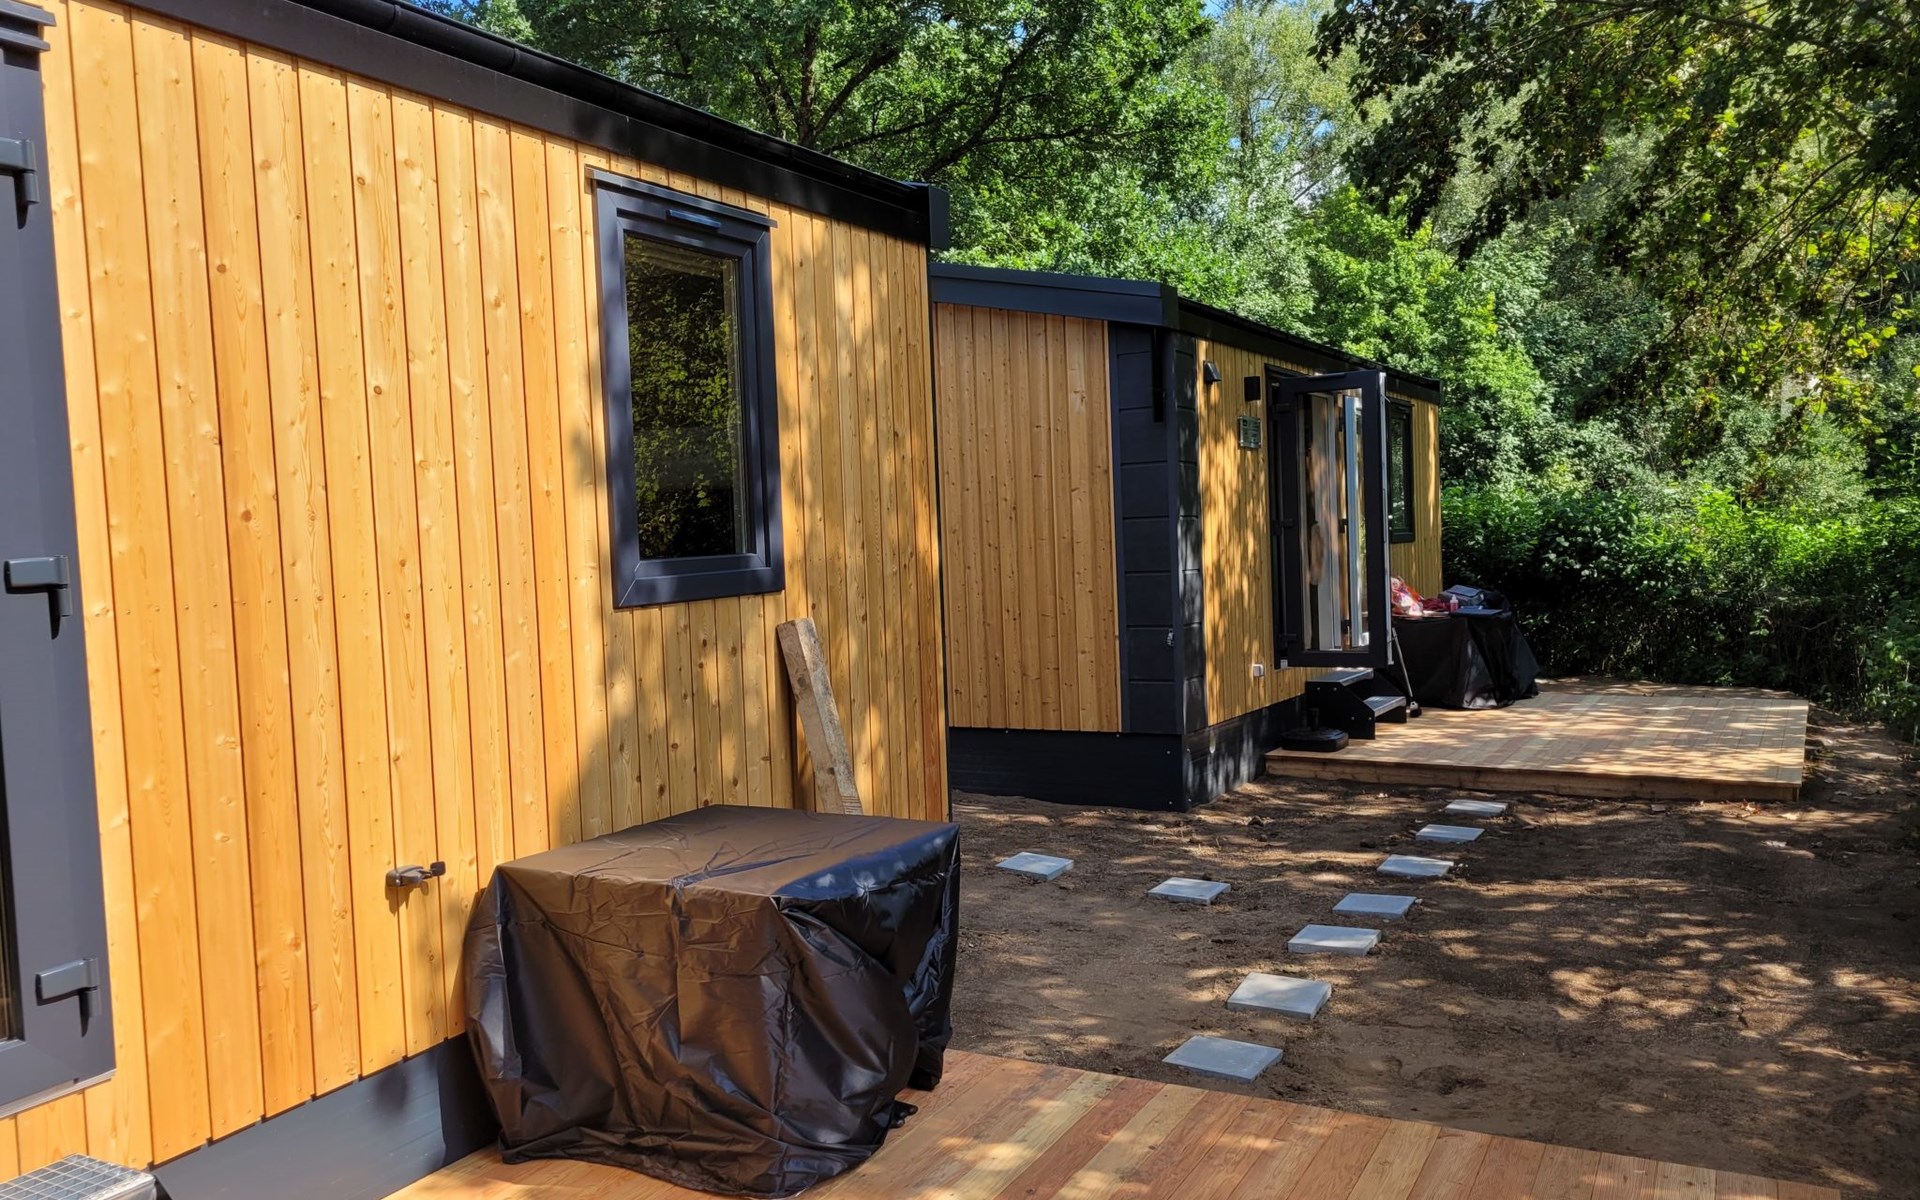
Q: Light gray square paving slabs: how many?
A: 9